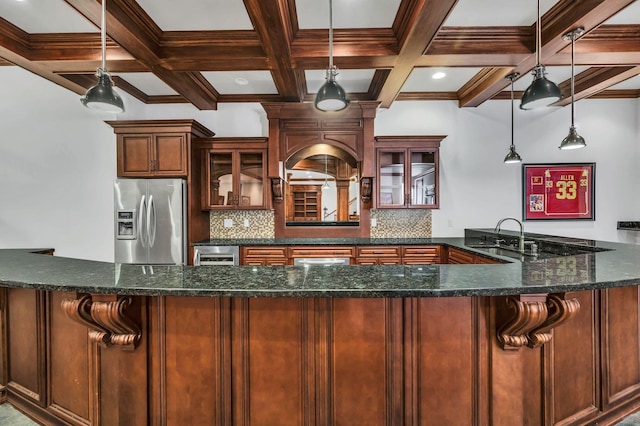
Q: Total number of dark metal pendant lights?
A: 5